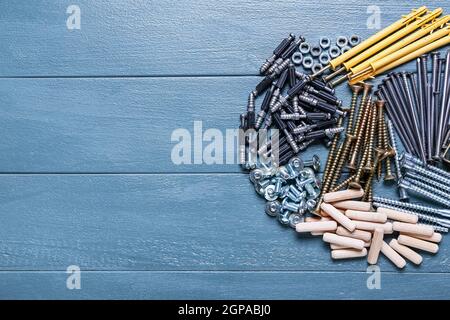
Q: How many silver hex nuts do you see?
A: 11